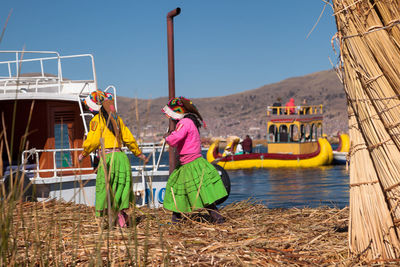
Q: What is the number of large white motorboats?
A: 1